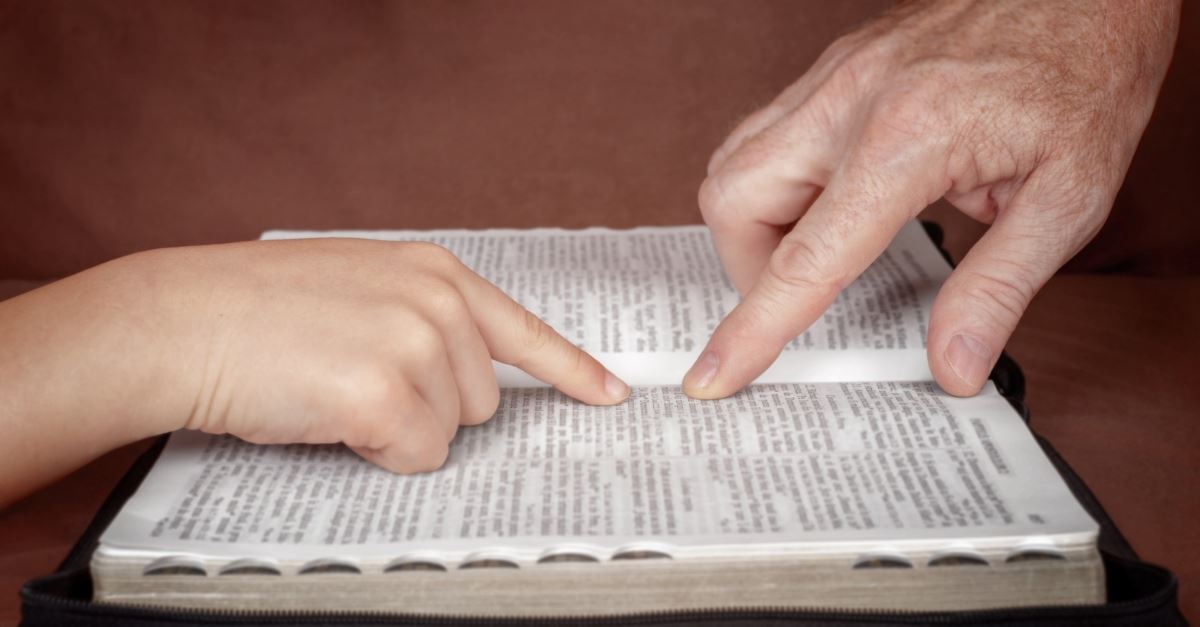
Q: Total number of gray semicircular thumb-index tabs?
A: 10